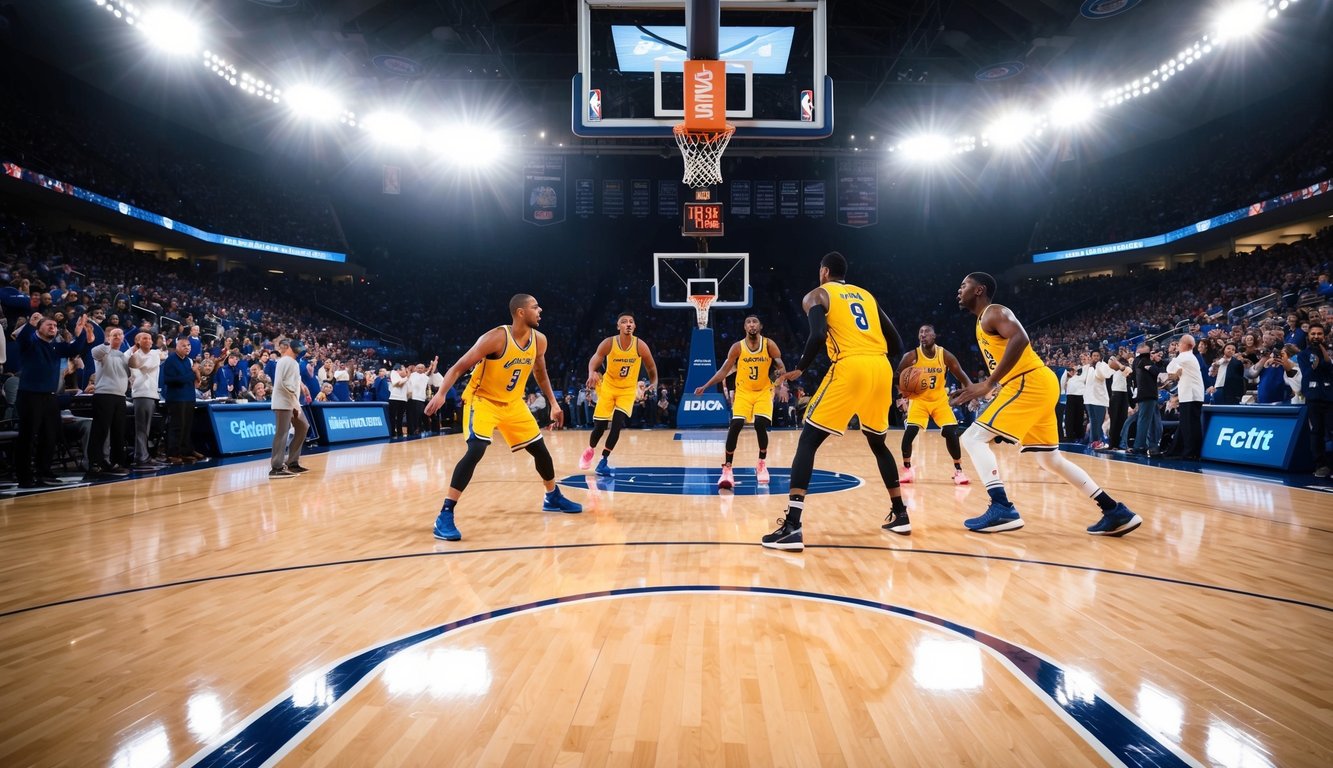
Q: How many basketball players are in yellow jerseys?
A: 6